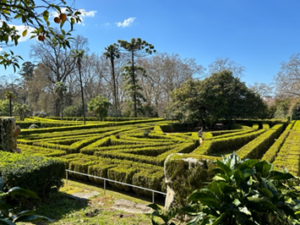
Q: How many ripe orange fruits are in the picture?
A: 3